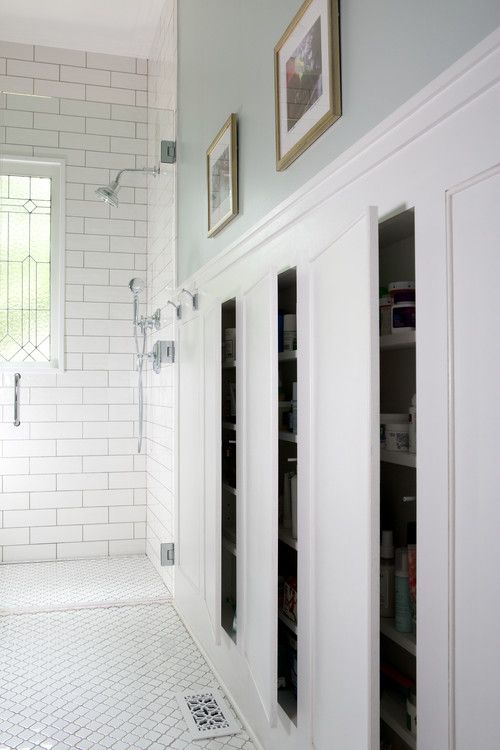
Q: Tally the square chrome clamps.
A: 3